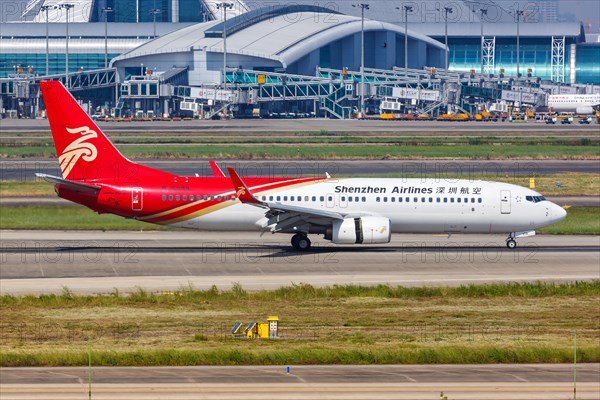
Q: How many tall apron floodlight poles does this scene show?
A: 10